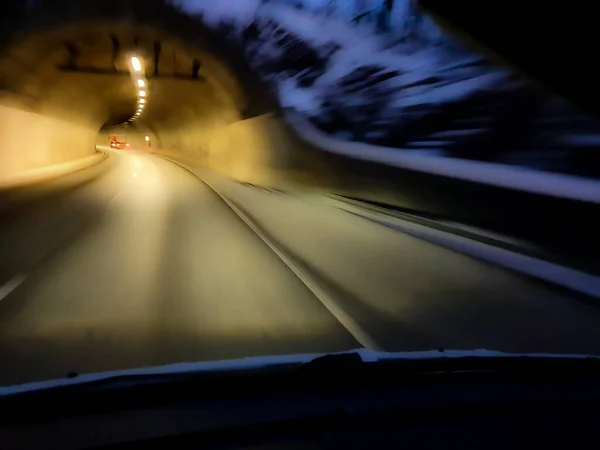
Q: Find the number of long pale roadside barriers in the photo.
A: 2